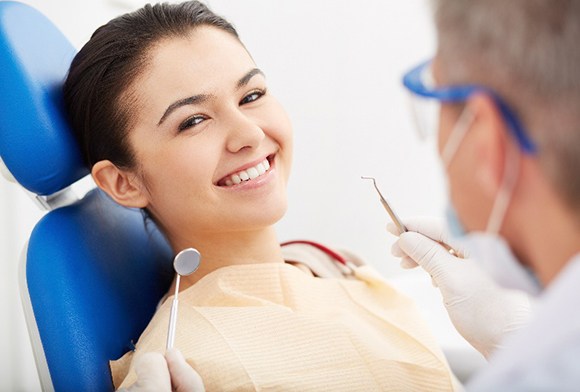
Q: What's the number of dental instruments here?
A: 2